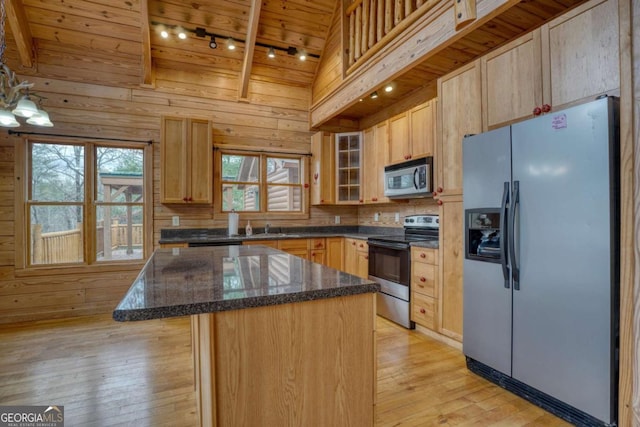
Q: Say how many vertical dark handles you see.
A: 3